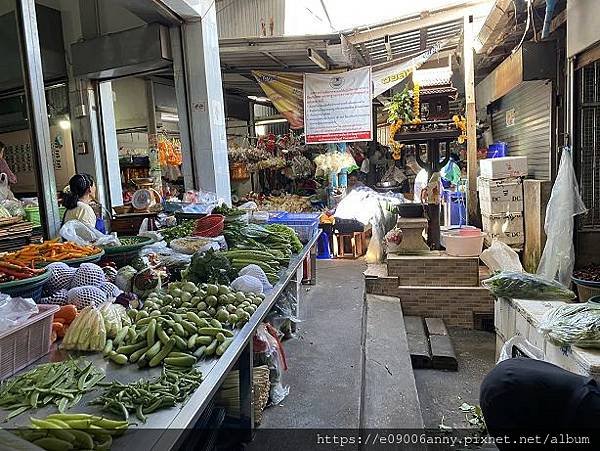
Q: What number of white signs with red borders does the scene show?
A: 1